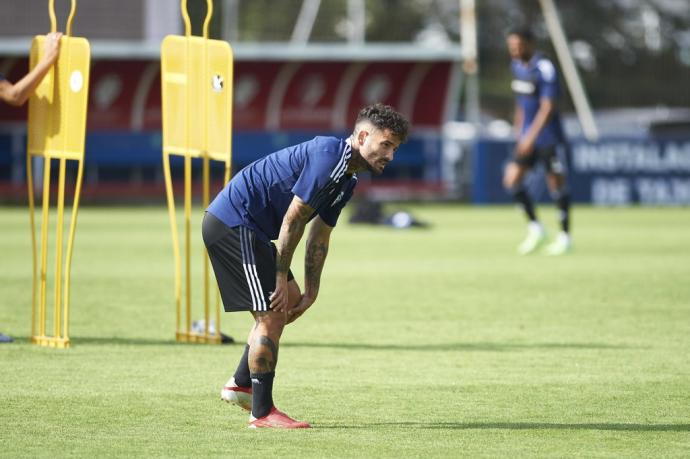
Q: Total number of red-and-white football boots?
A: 2